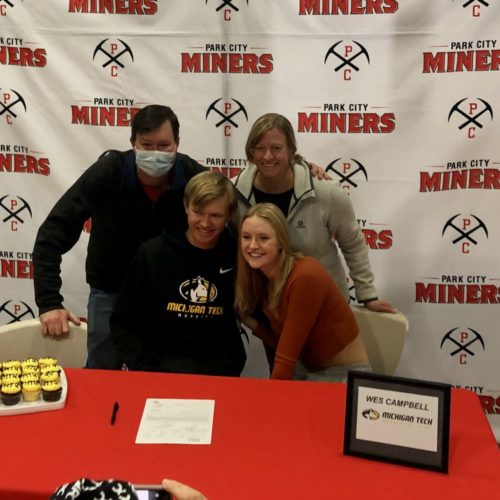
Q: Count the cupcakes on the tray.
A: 12